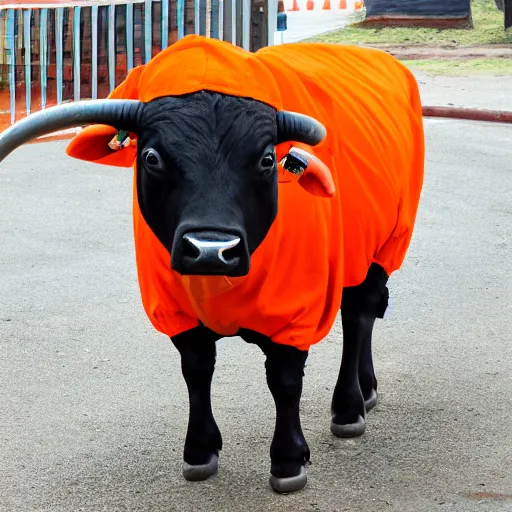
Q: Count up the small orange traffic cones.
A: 5